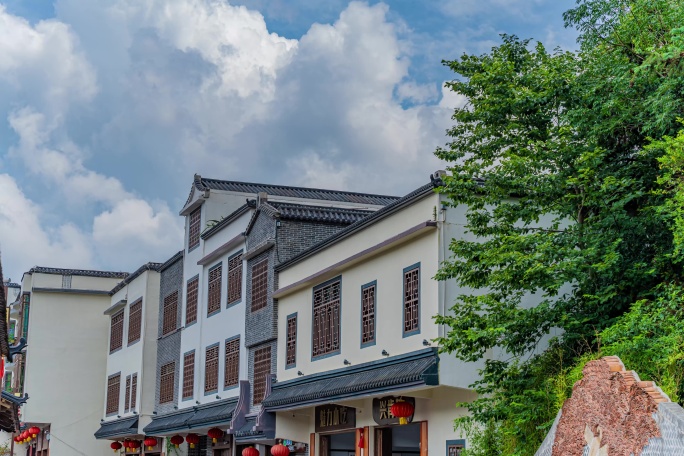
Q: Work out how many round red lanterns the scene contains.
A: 15